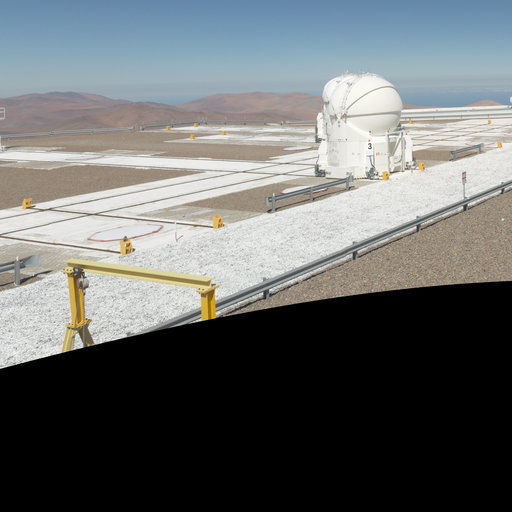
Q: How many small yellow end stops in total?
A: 12